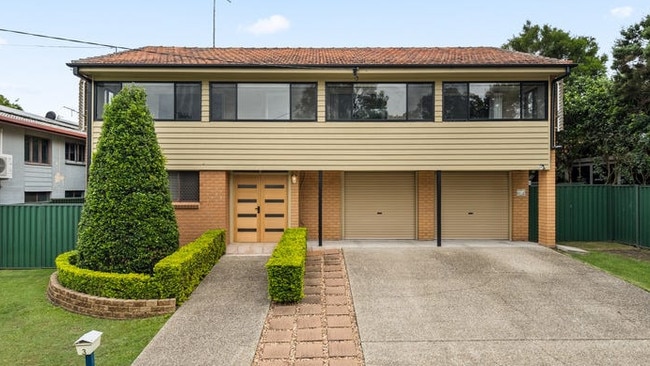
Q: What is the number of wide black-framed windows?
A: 4